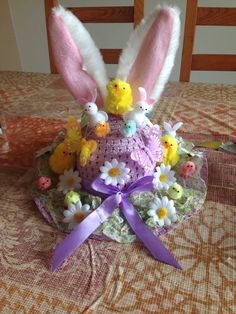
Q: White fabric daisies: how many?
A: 5